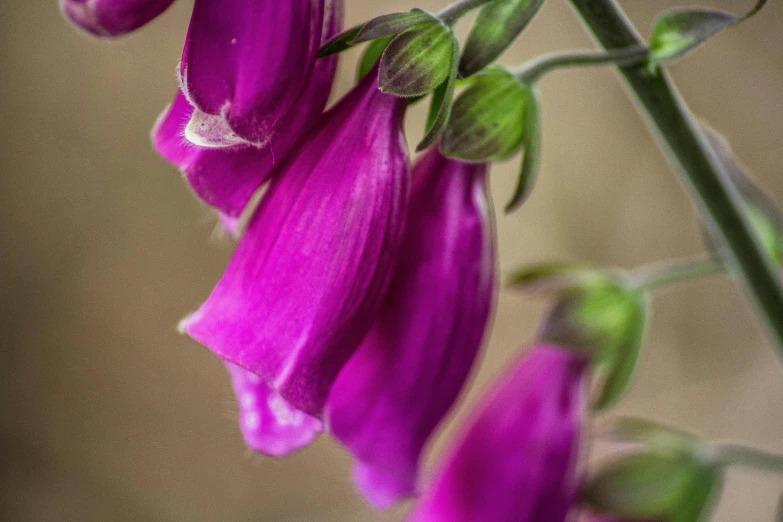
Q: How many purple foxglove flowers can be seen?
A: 6